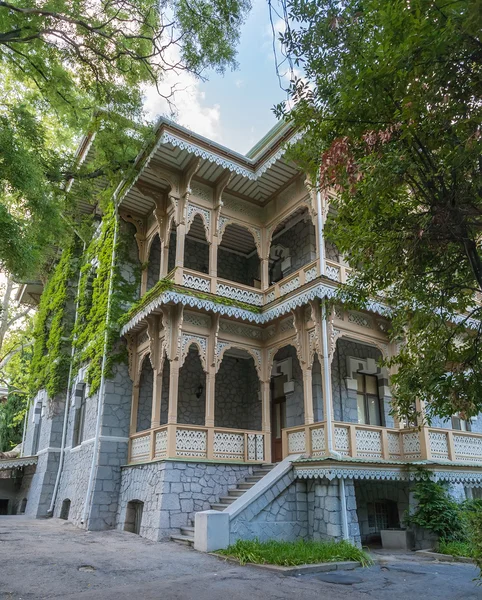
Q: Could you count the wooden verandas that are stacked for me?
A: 2